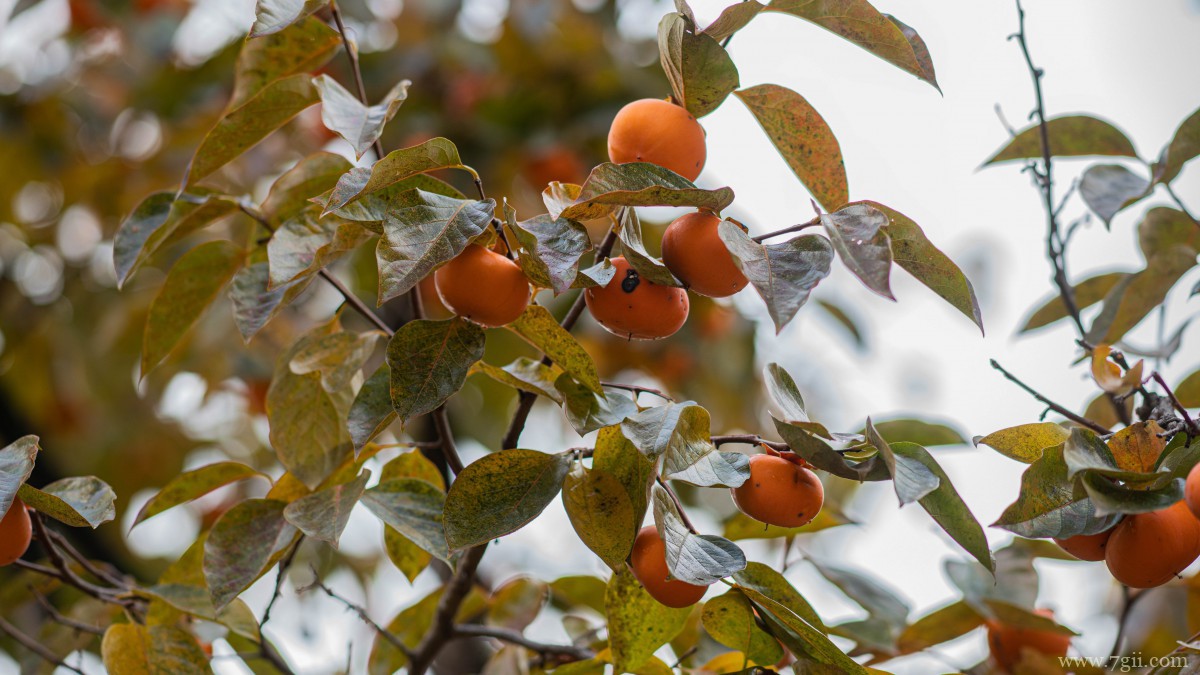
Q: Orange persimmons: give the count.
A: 11